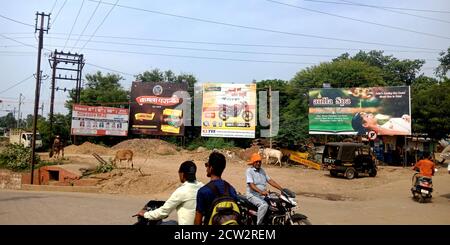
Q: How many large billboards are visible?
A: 4